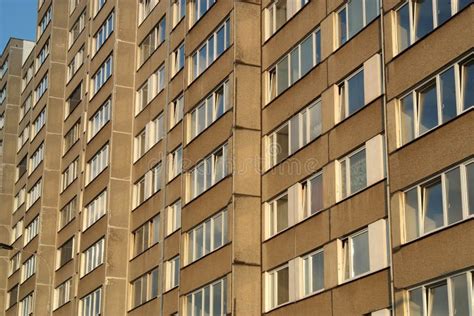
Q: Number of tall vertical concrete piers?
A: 4